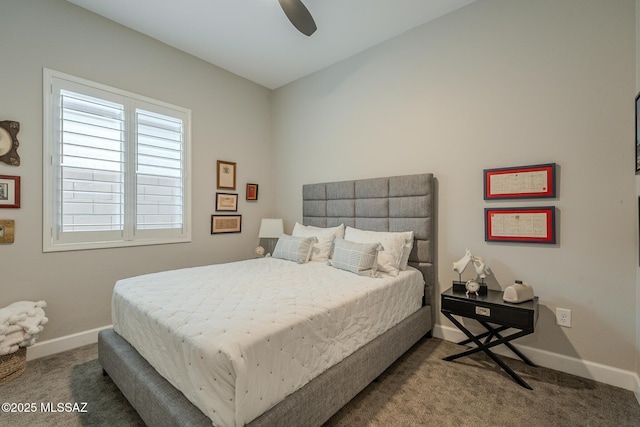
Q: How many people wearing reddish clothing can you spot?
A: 0